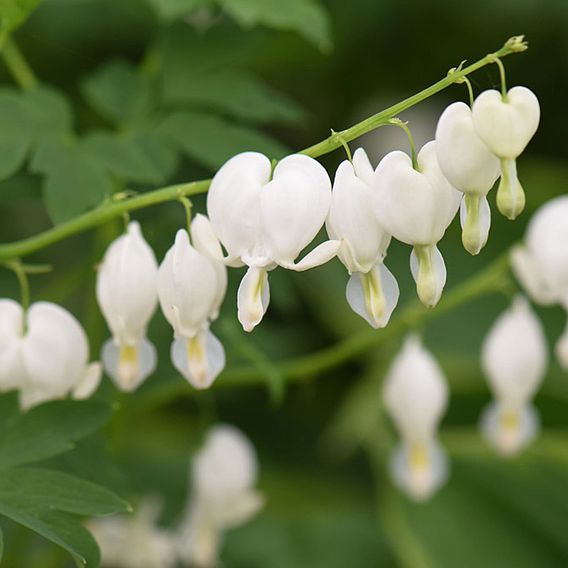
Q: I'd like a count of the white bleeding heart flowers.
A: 13